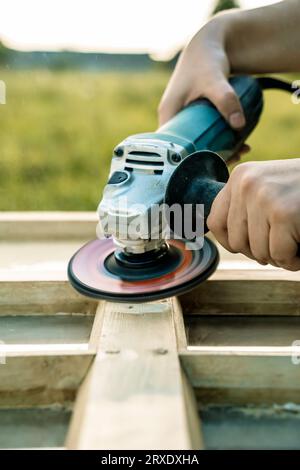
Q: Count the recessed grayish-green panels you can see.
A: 4